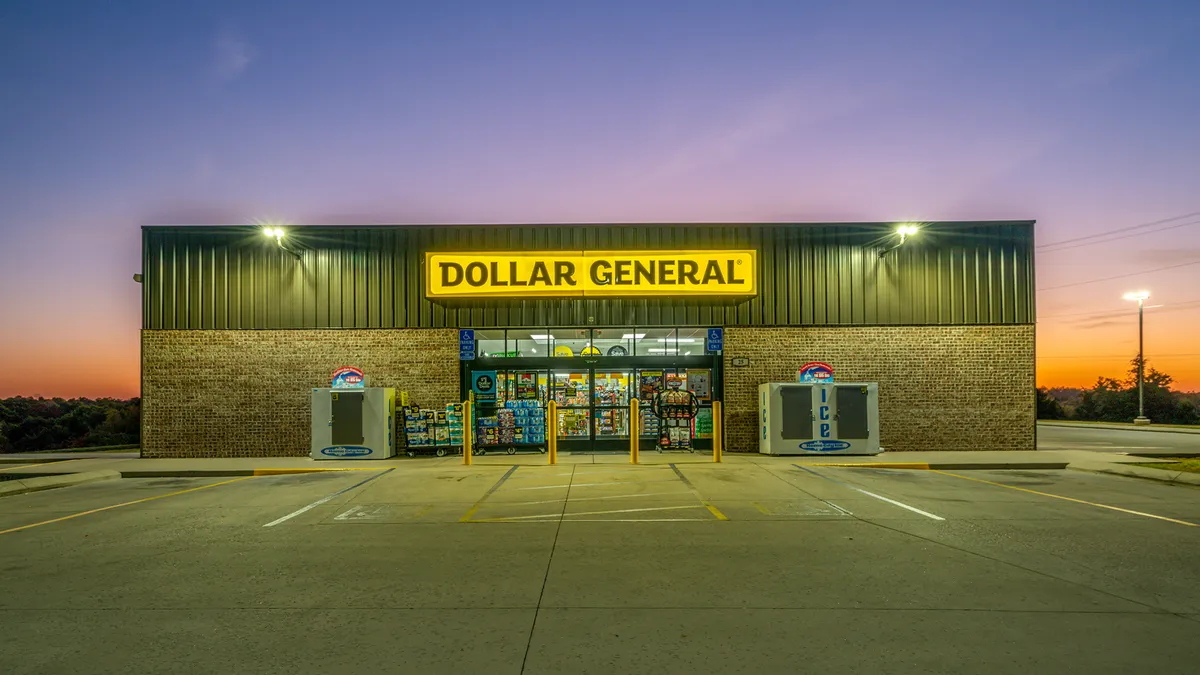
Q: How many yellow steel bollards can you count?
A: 4